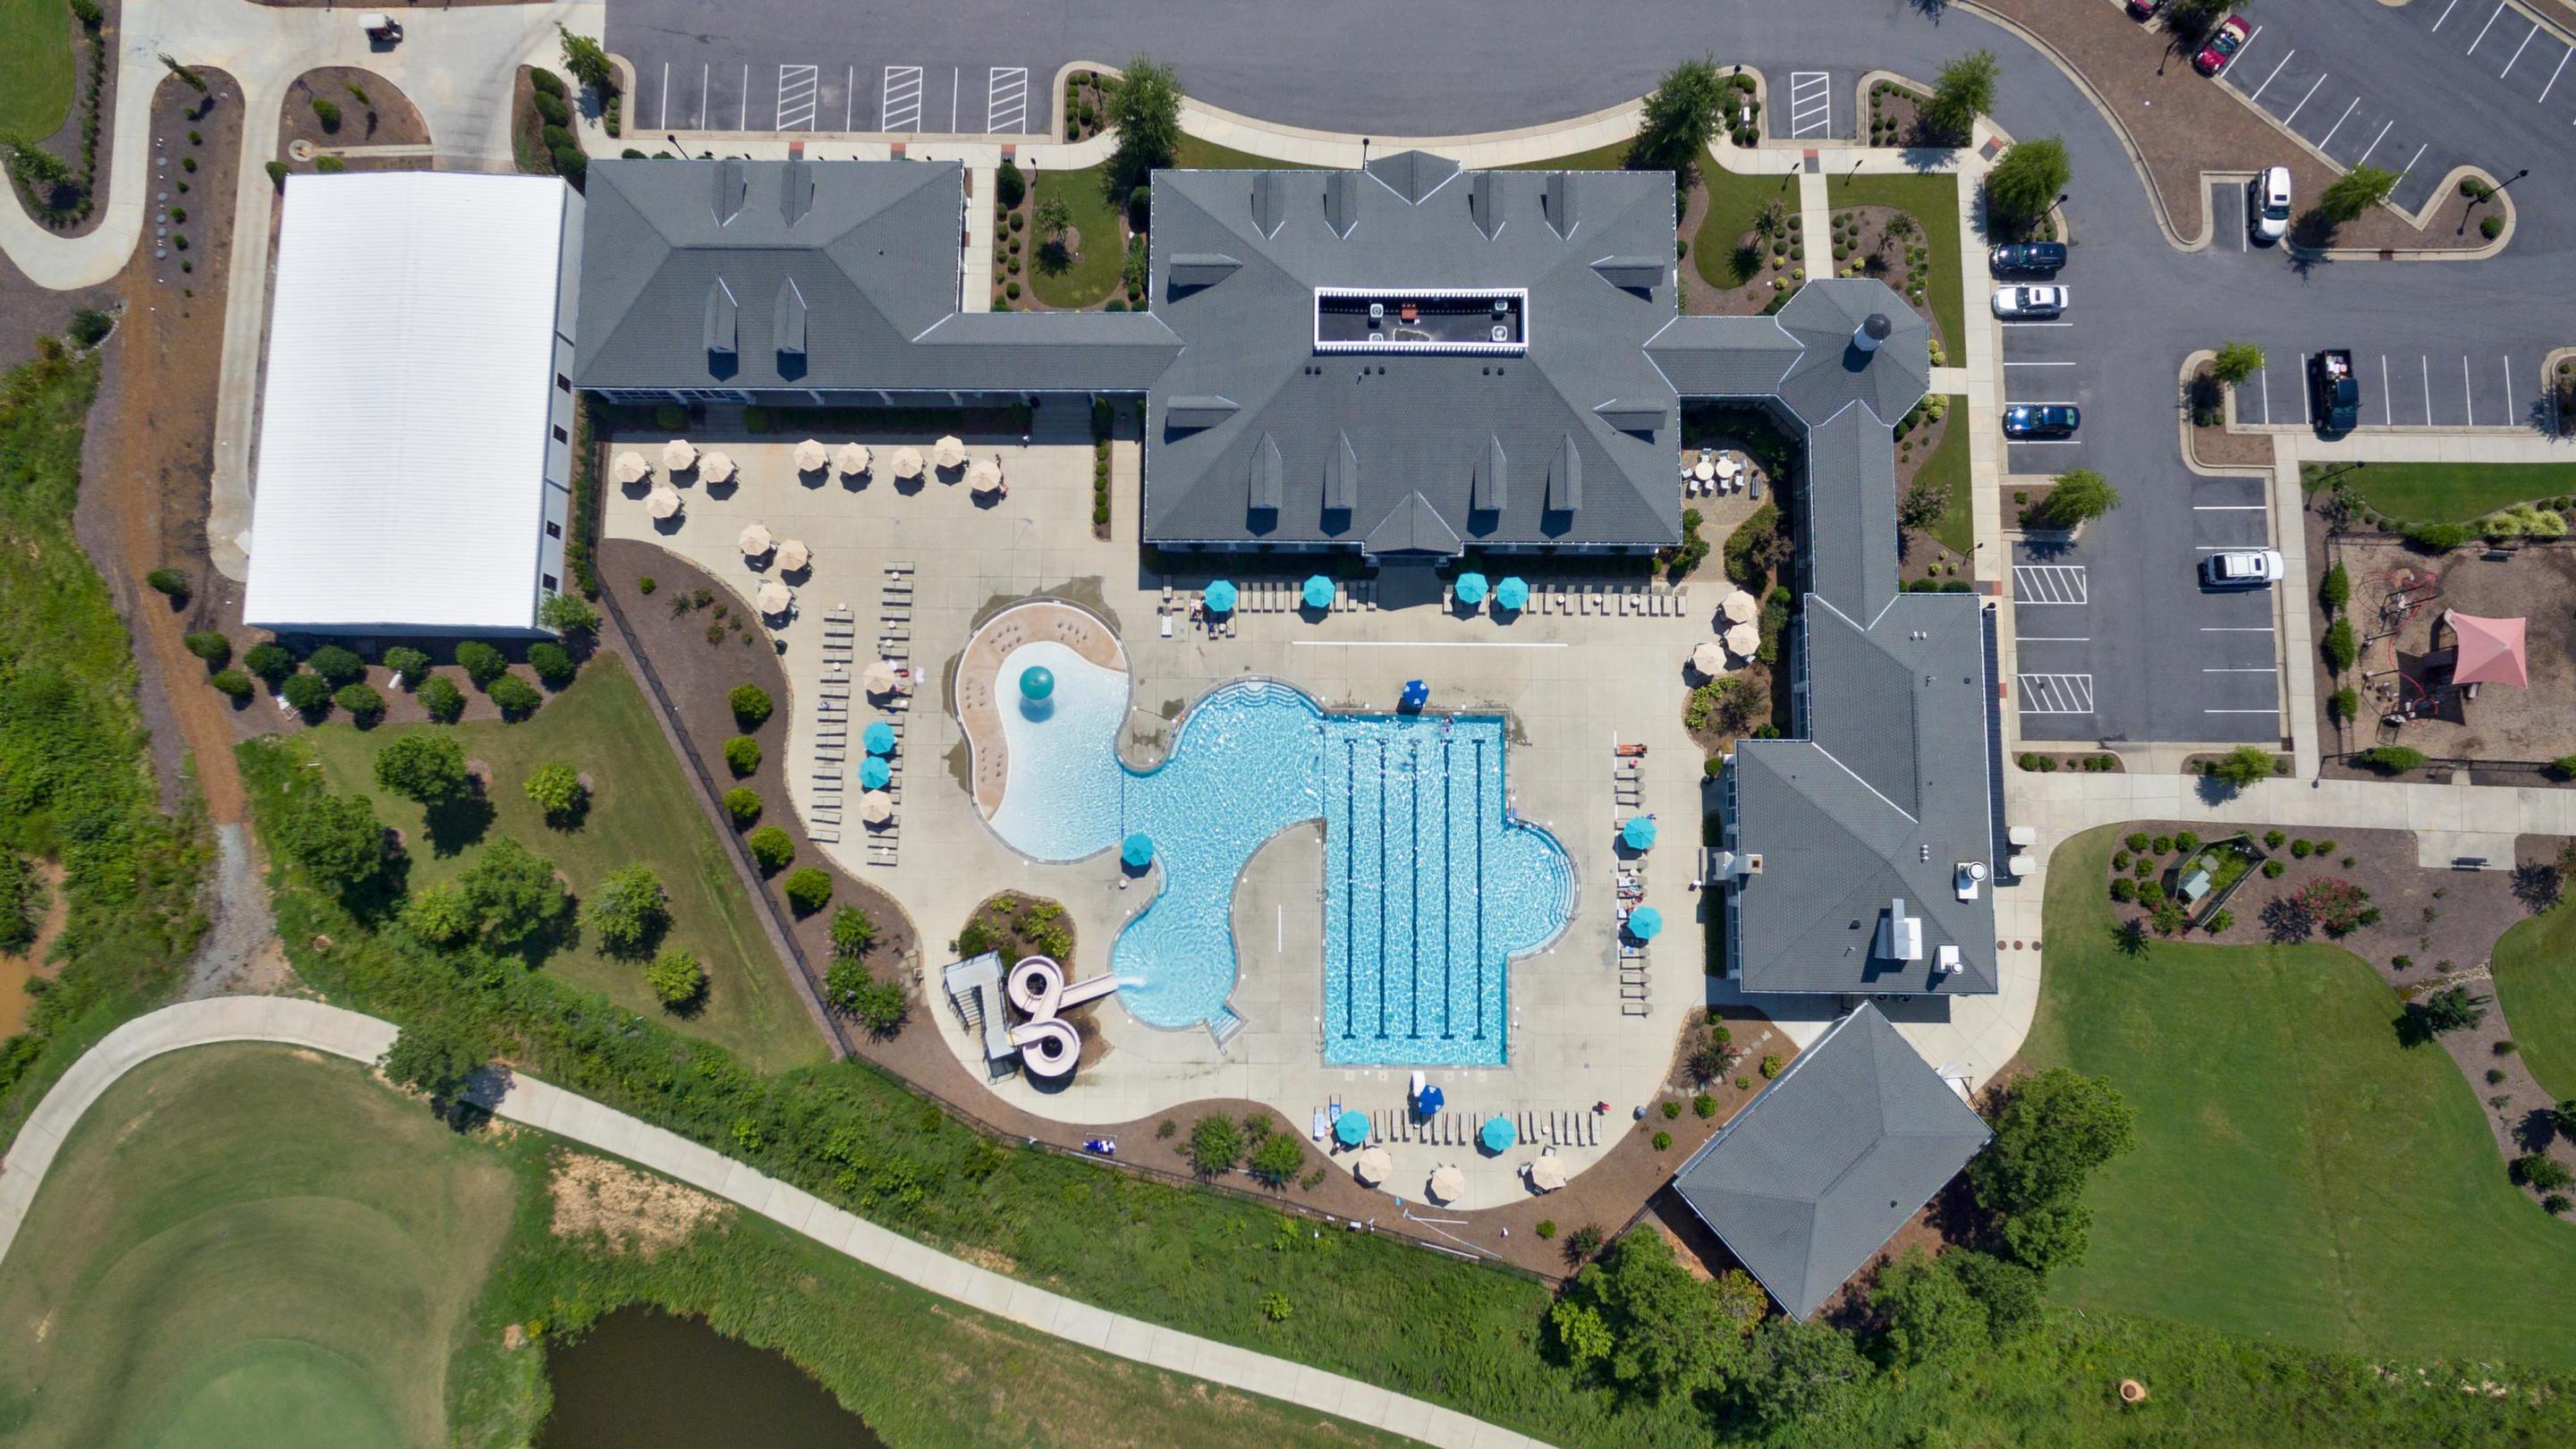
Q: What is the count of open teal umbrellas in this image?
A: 11